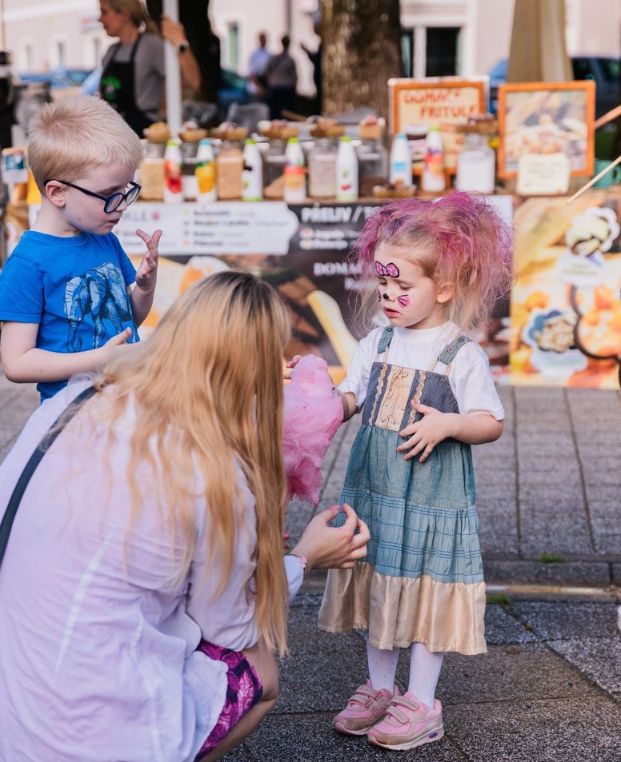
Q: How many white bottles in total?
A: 7